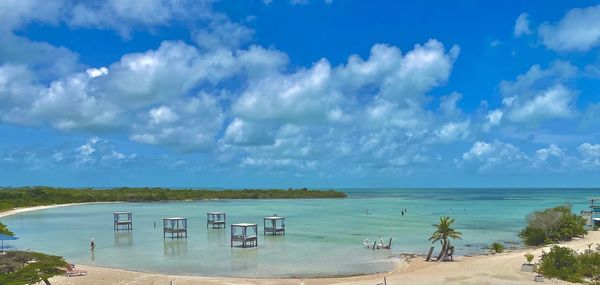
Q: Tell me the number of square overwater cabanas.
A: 5